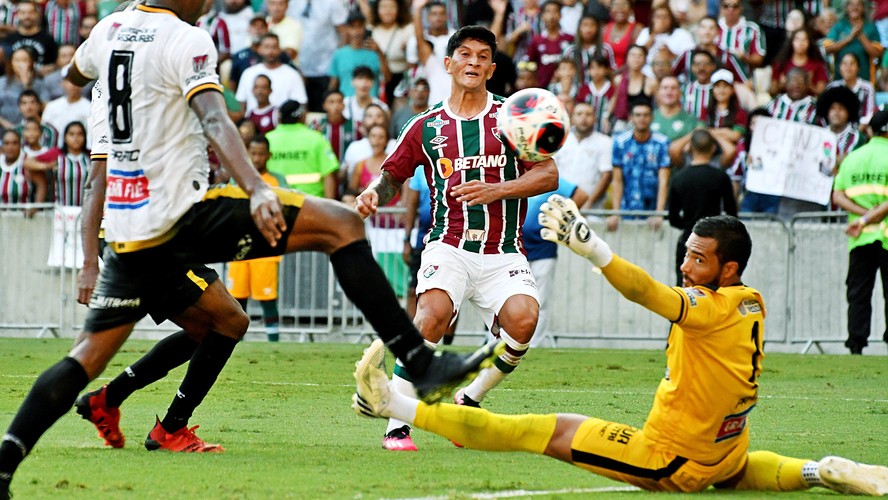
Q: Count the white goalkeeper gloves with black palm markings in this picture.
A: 1